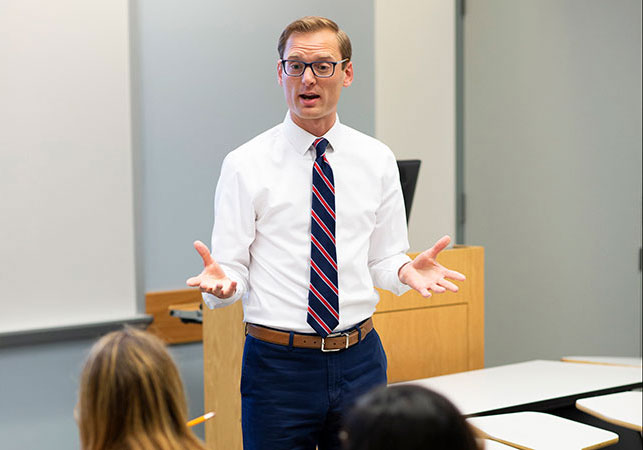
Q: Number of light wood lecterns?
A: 1